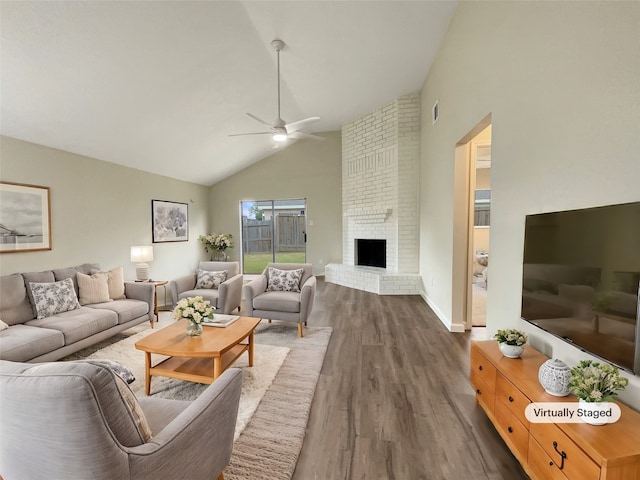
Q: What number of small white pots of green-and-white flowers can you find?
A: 2